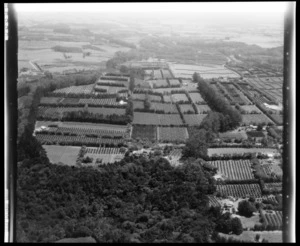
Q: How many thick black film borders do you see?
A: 2